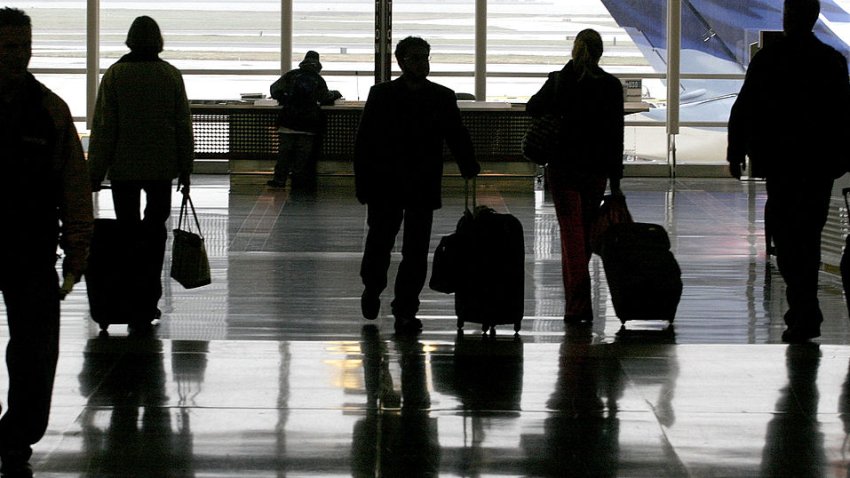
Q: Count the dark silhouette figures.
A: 6